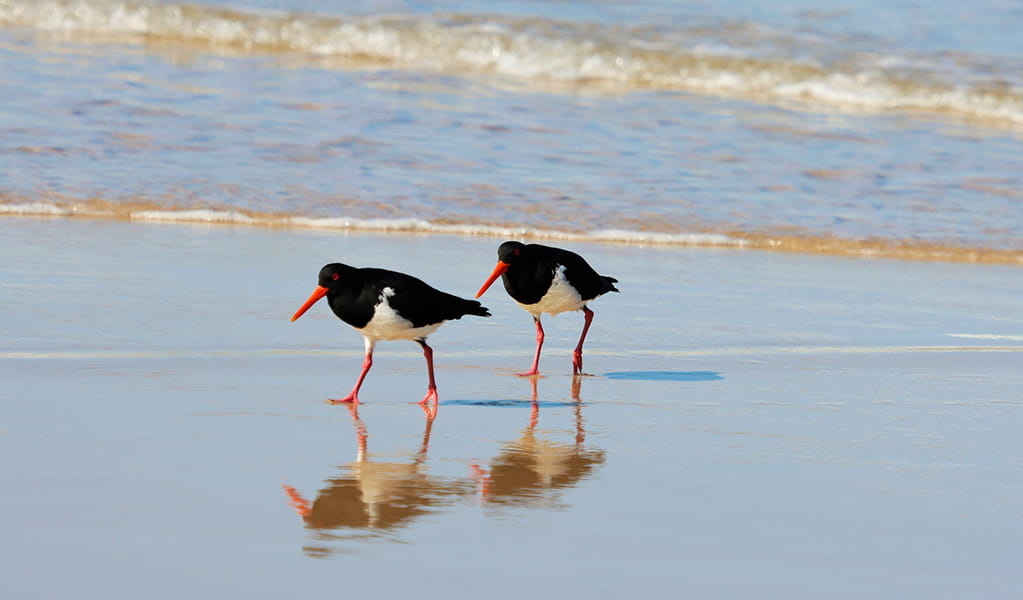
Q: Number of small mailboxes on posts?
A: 0